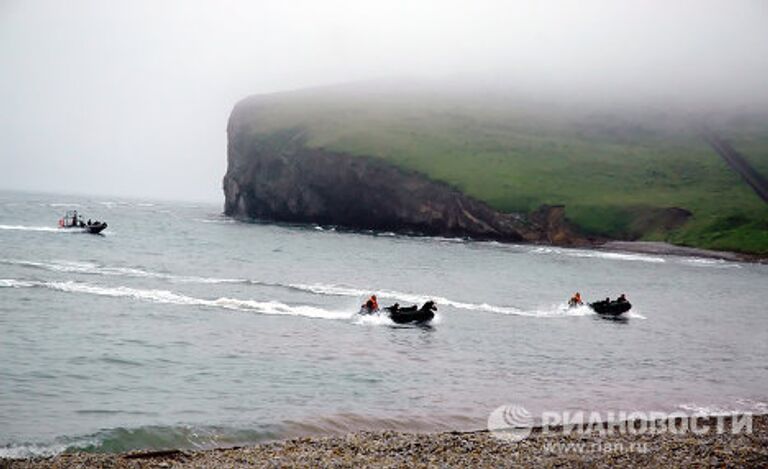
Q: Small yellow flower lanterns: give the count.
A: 0